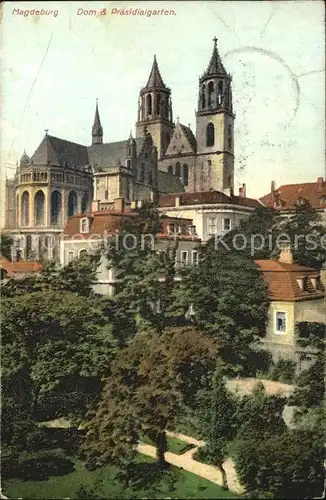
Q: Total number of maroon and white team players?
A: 0